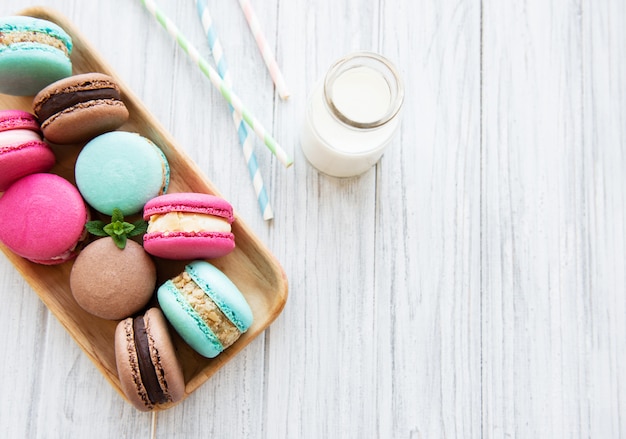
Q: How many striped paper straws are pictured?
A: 3